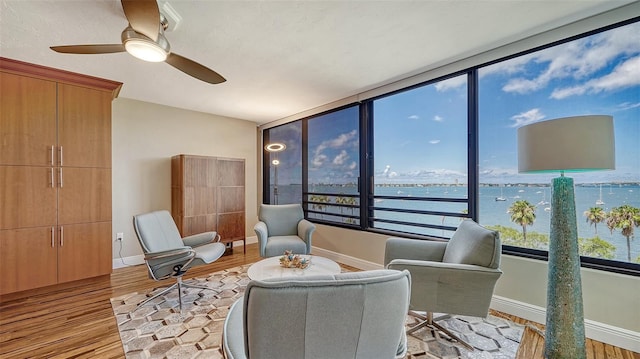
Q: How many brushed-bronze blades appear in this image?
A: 3